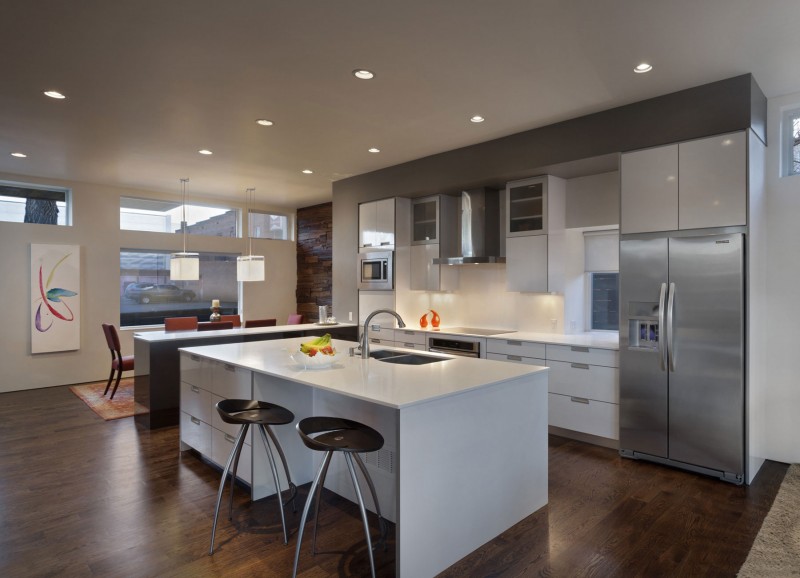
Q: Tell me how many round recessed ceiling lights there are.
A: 9